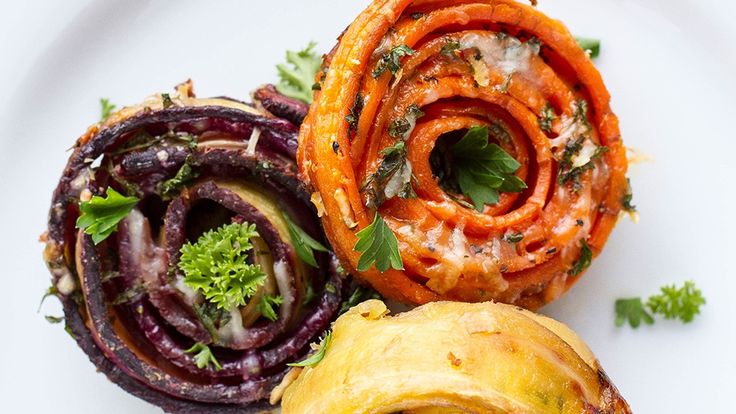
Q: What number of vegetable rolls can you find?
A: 3